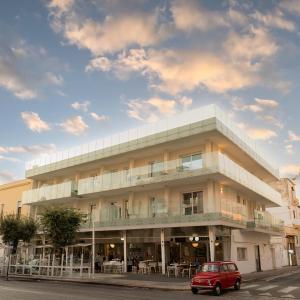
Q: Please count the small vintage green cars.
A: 0